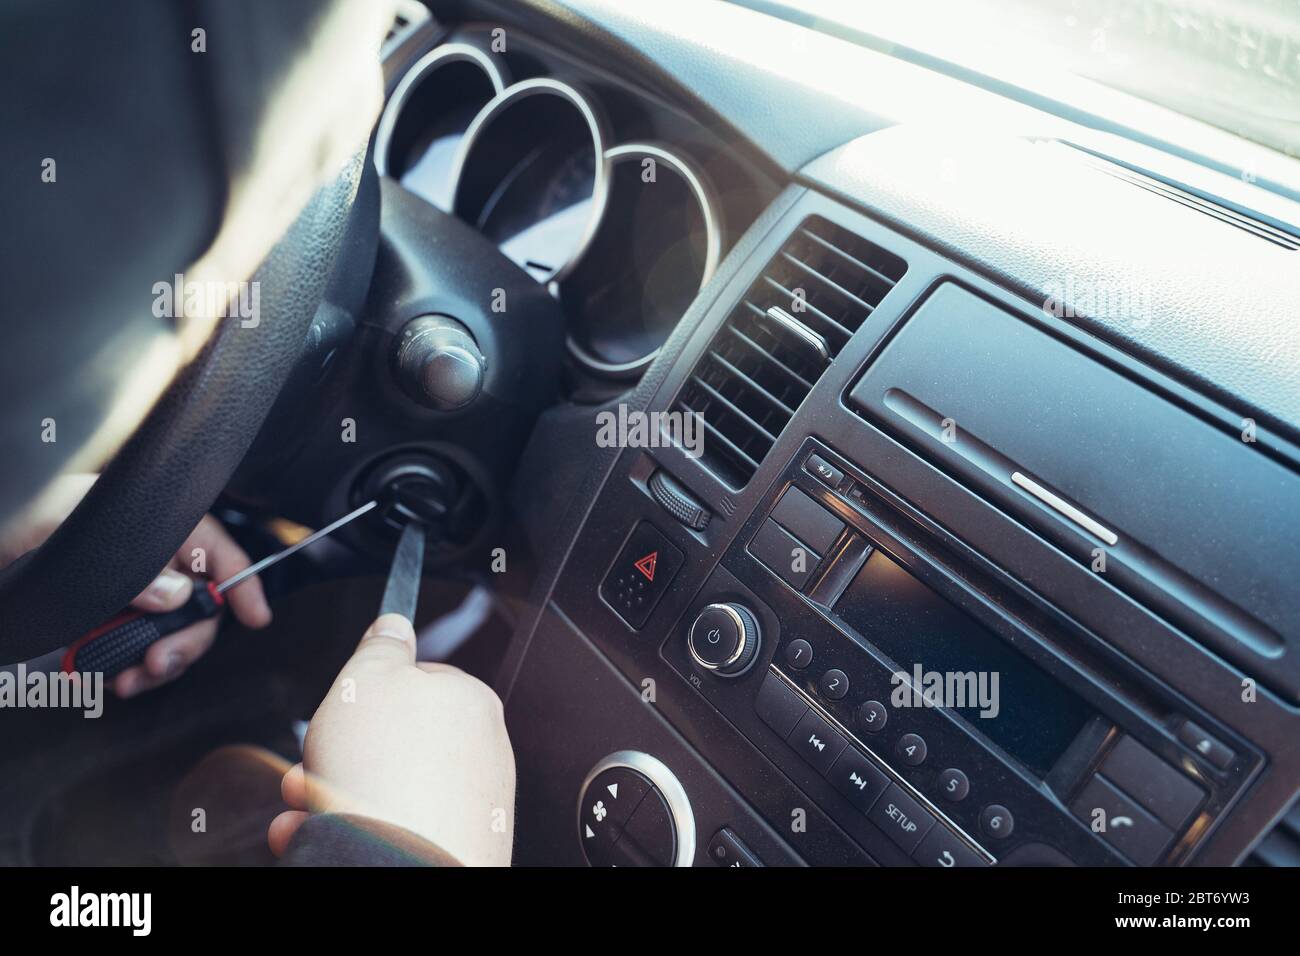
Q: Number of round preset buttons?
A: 6